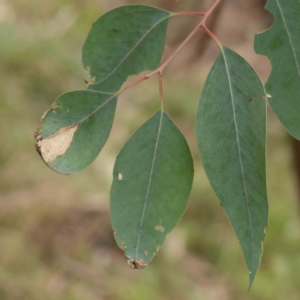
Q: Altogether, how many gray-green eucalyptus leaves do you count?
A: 5